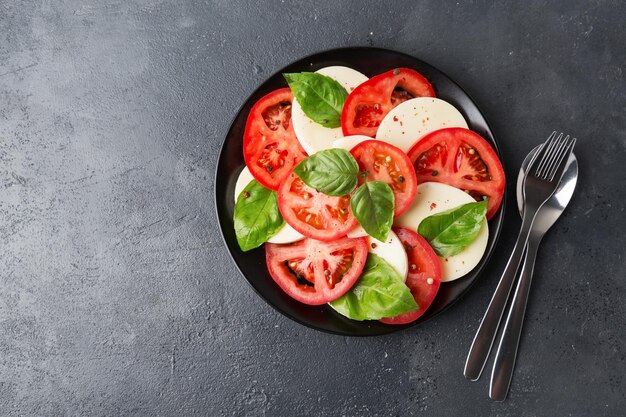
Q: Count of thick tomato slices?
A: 7